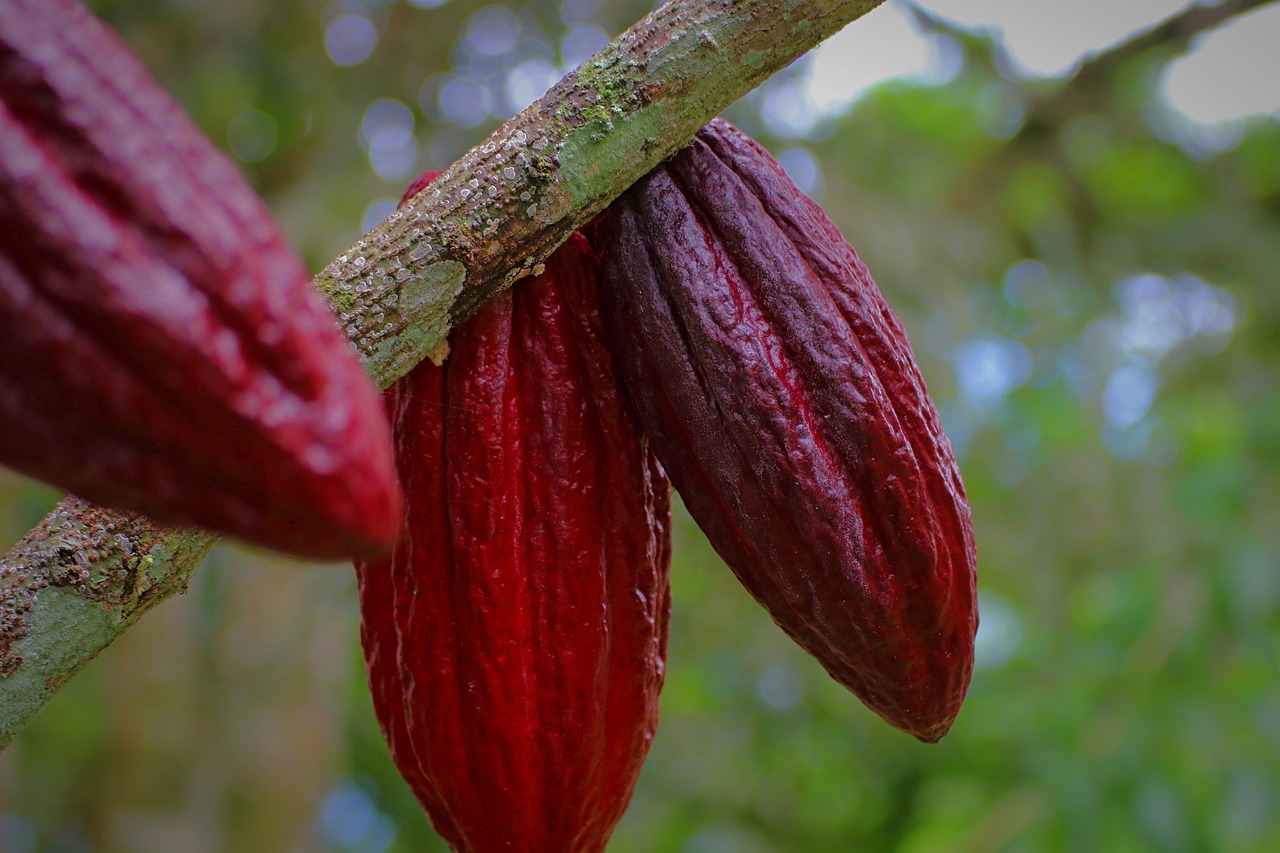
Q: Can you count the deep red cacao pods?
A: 3